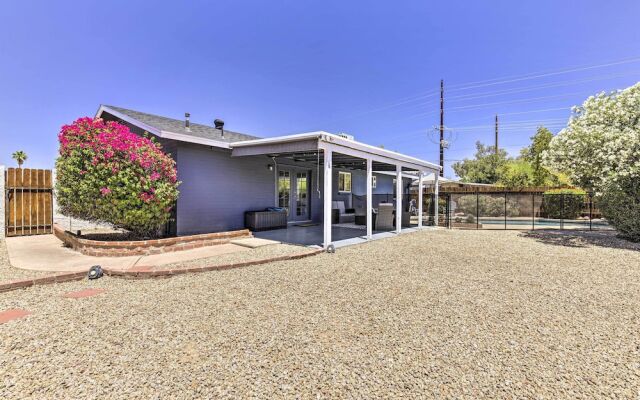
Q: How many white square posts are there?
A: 5